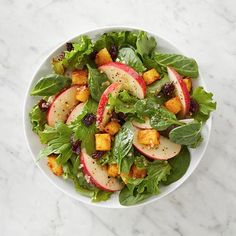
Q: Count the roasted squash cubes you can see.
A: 12